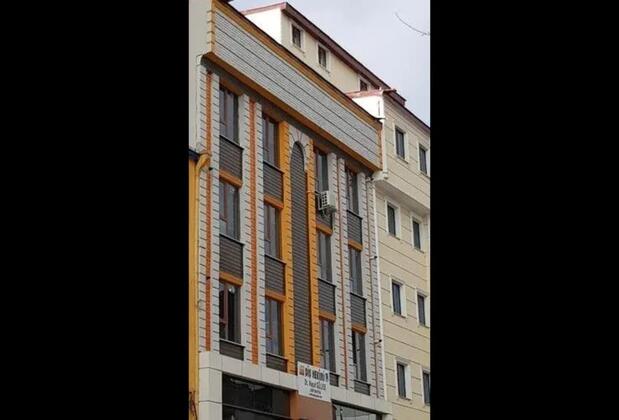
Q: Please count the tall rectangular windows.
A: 12